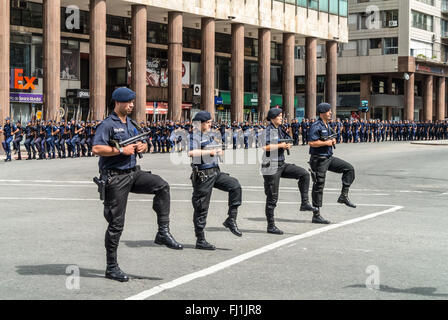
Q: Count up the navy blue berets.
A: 4